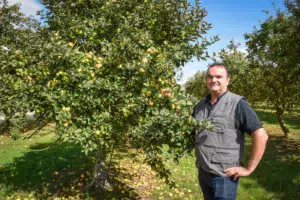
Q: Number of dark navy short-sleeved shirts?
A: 1